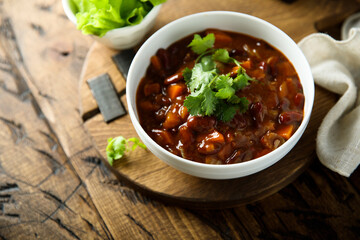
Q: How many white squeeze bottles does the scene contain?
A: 0